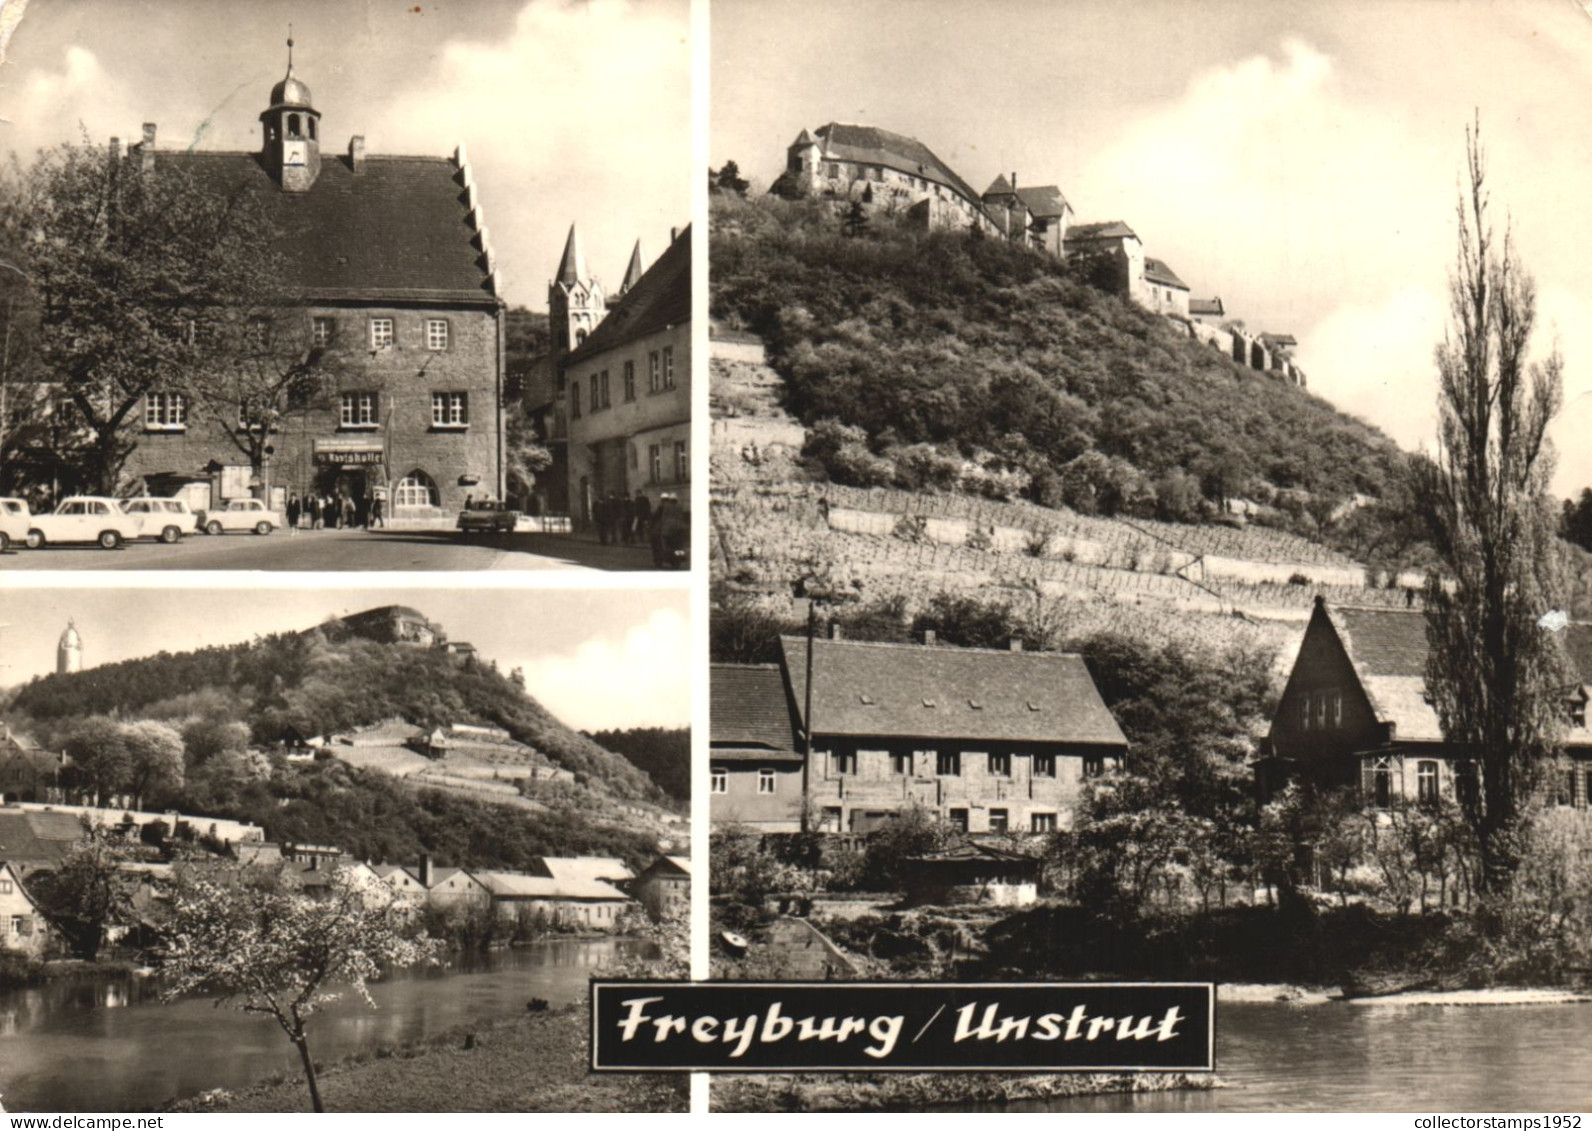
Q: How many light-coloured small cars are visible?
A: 4